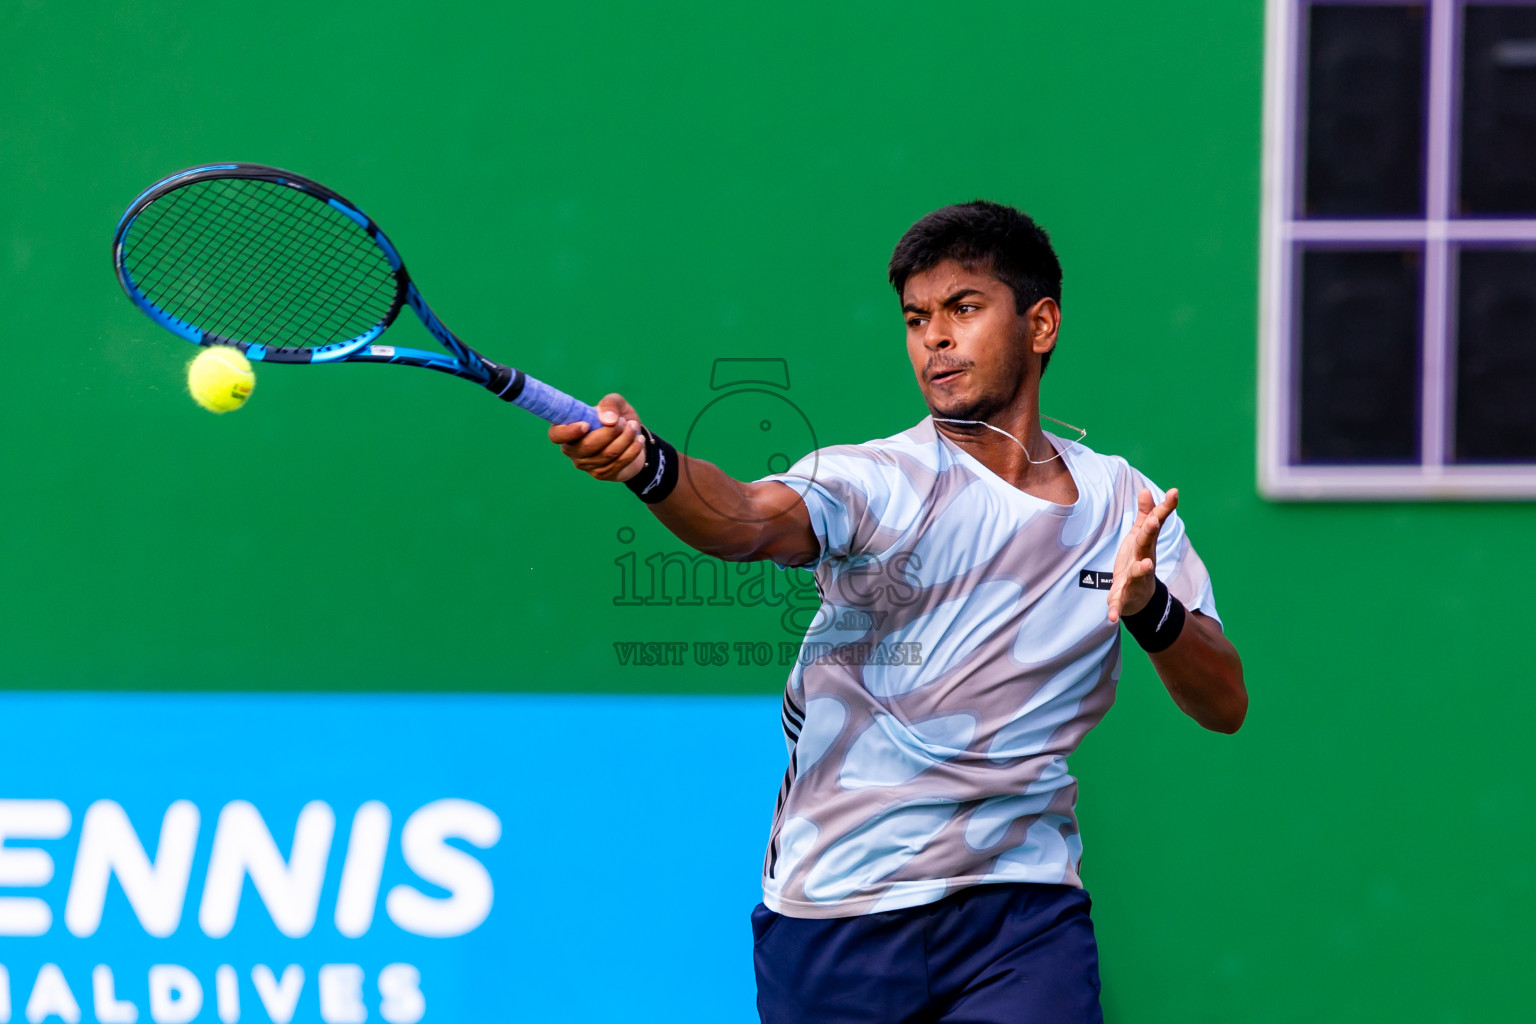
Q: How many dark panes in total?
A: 4